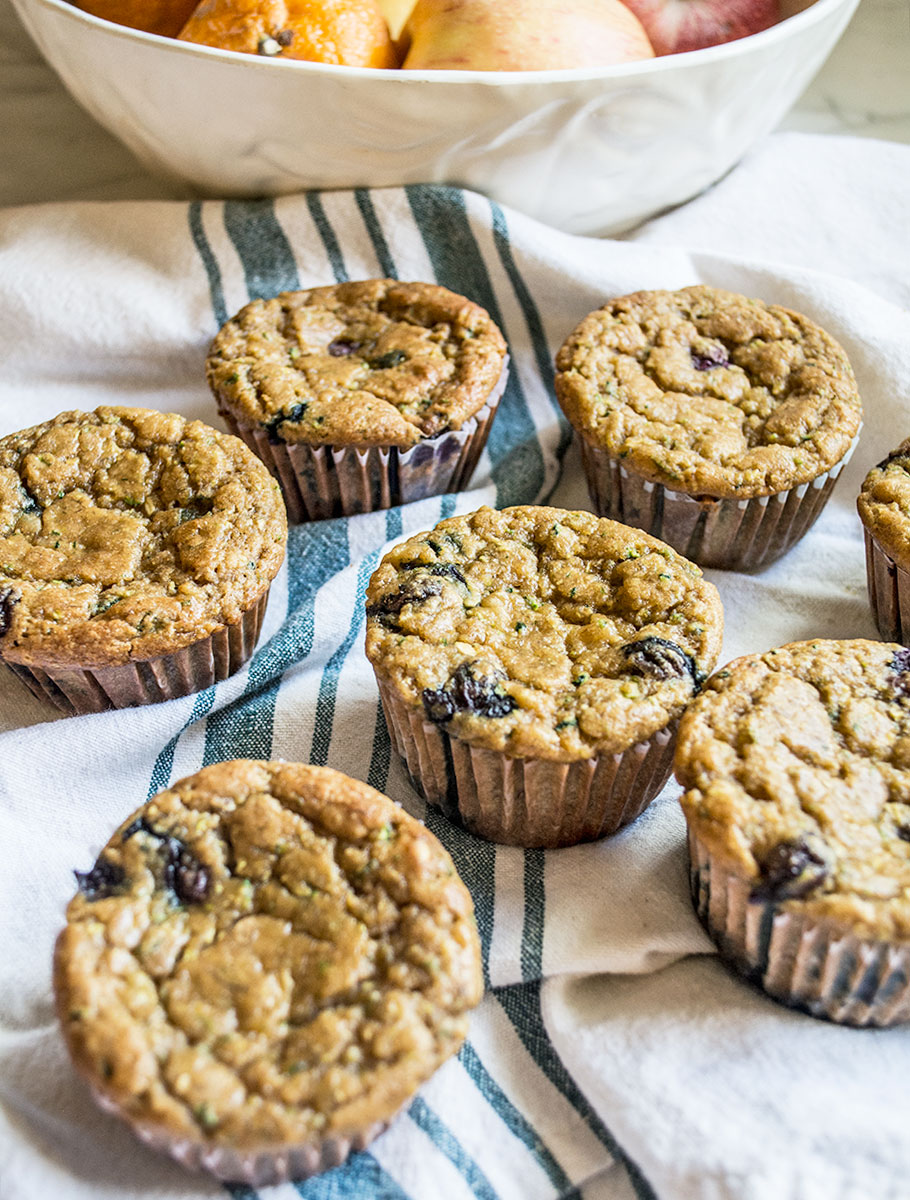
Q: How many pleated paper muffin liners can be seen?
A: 7